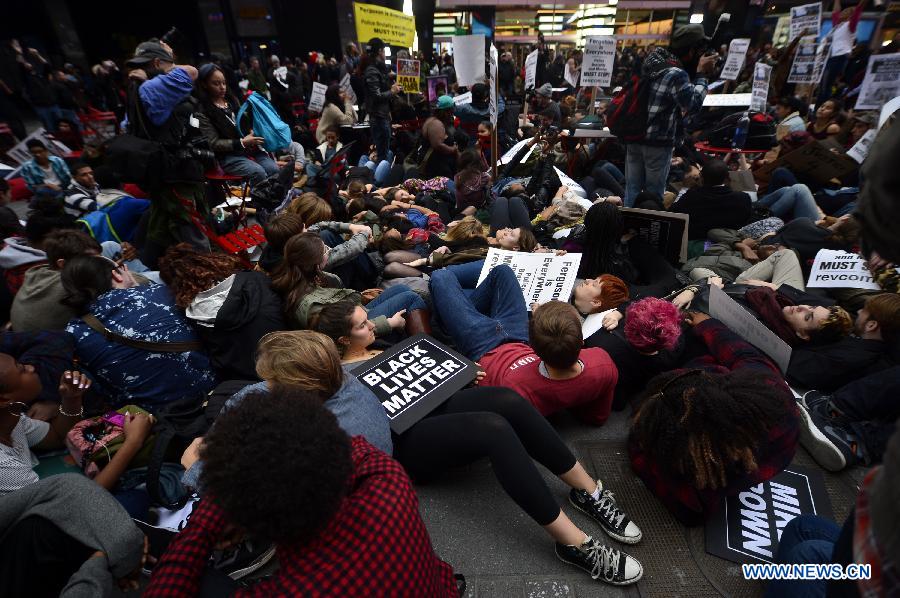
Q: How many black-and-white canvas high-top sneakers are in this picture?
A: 2